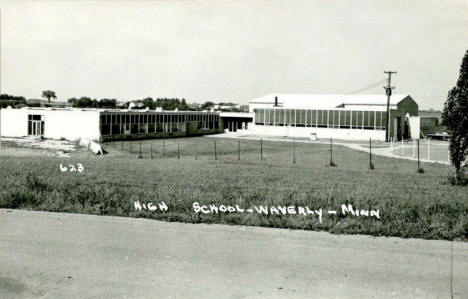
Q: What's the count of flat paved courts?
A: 1